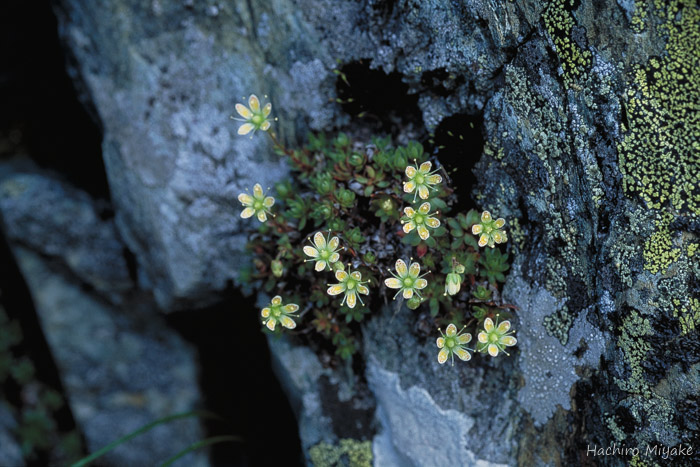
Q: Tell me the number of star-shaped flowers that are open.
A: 11